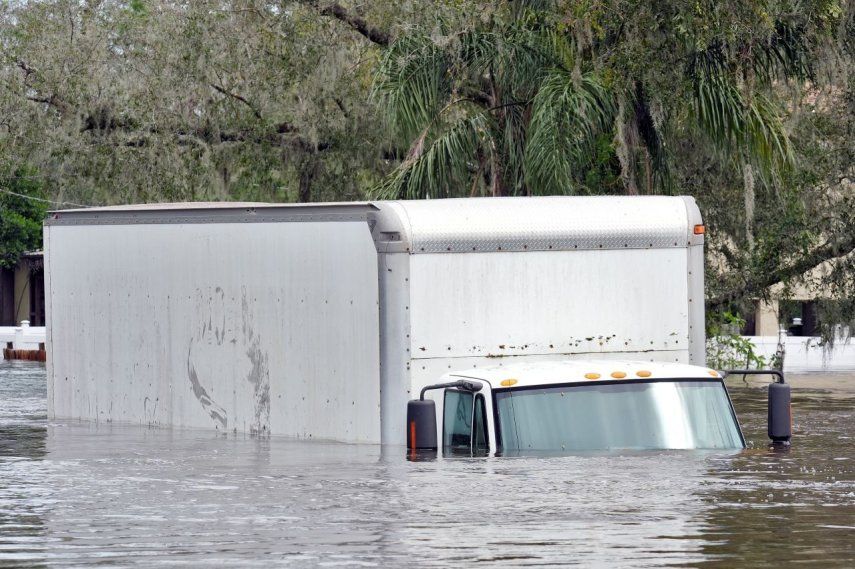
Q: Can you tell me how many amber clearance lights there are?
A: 6